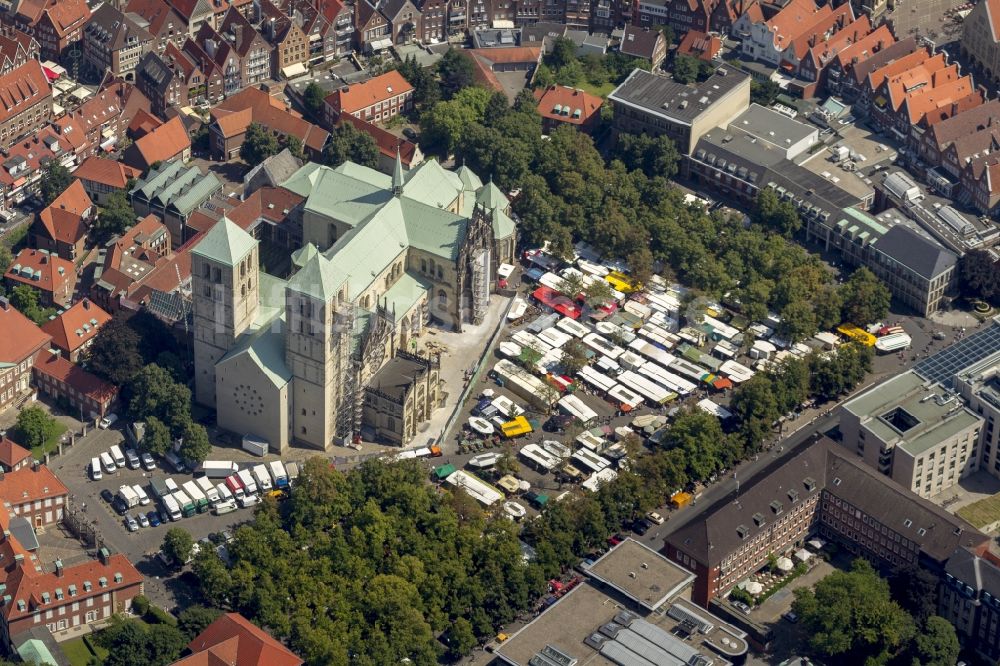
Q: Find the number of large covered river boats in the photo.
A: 0